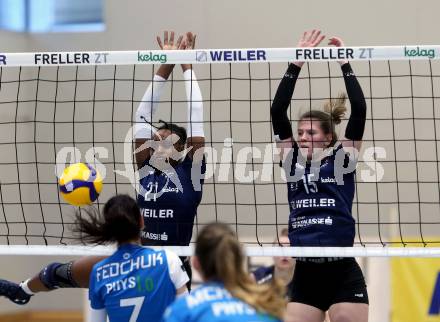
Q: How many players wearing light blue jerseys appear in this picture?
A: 2